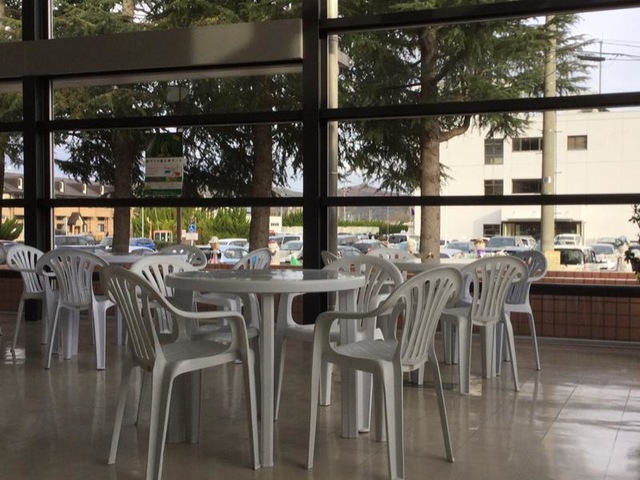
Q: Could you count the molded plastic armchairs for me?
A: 12